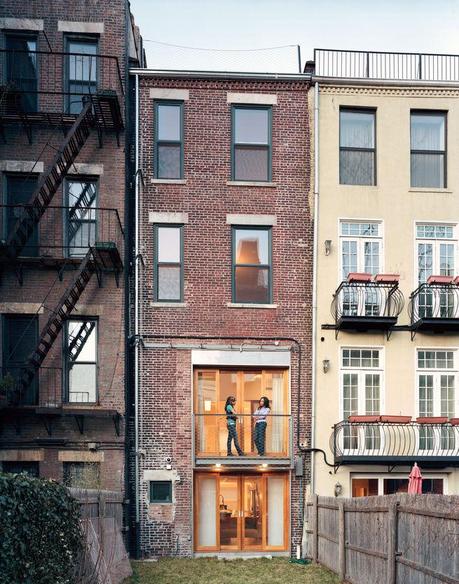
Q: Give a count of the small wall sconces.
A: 3